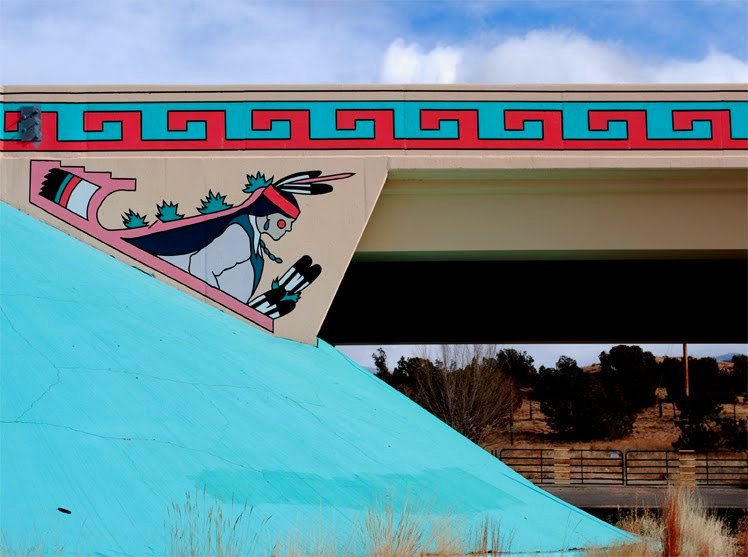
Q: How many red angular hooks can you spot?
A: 9